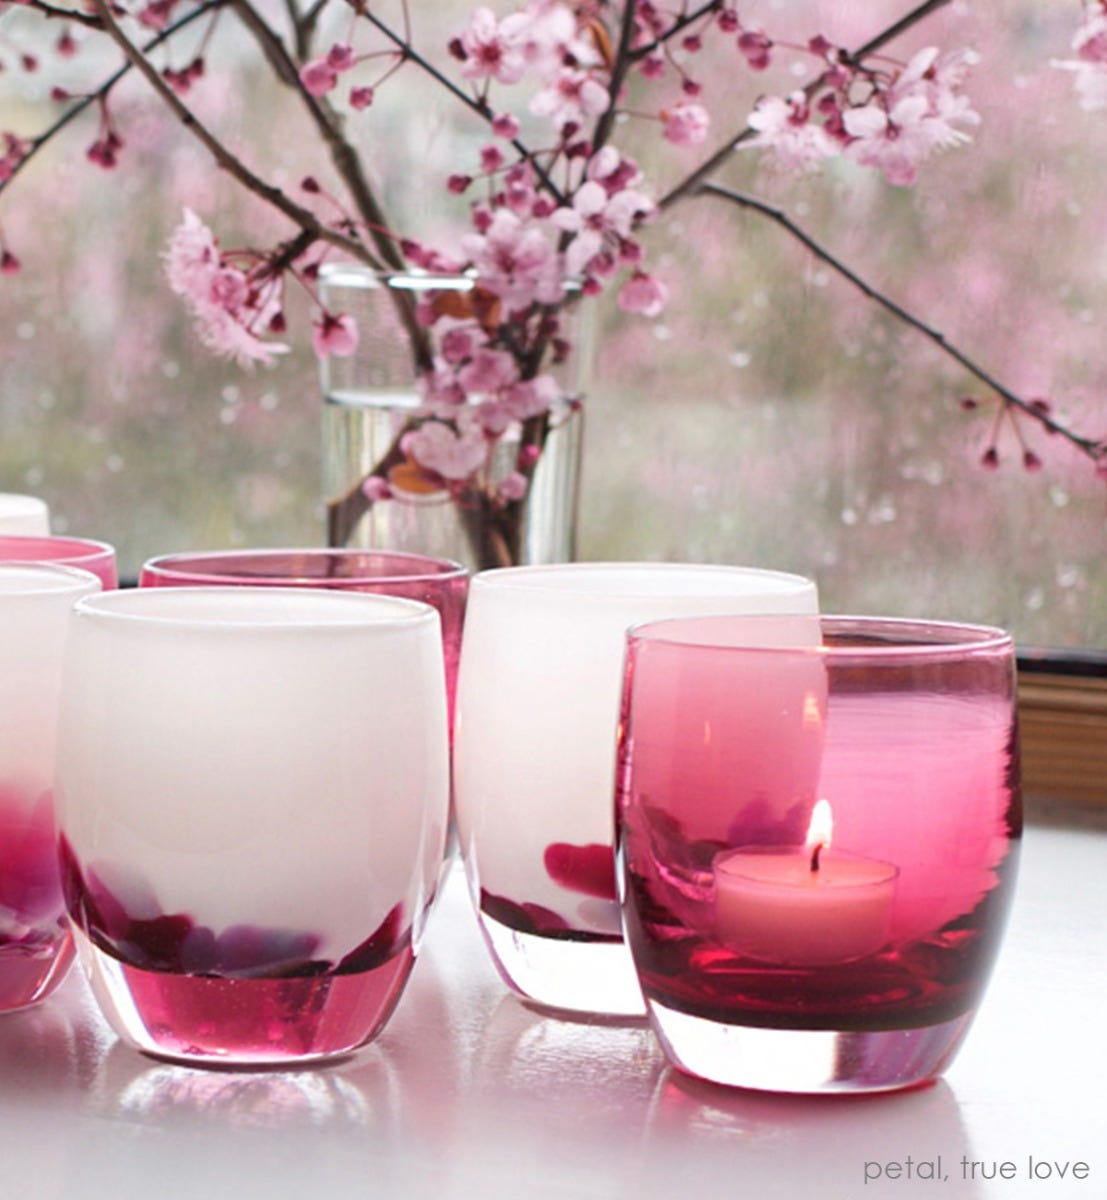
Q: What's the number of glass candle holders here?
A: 7